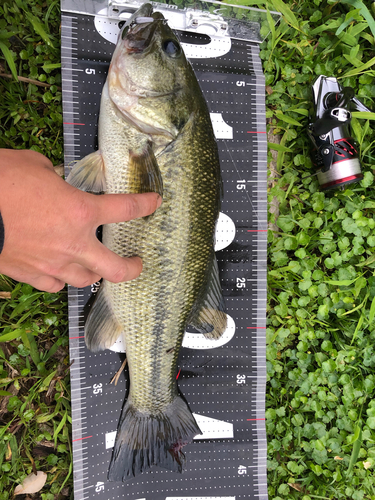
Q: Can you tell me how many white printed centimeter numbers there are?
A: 9